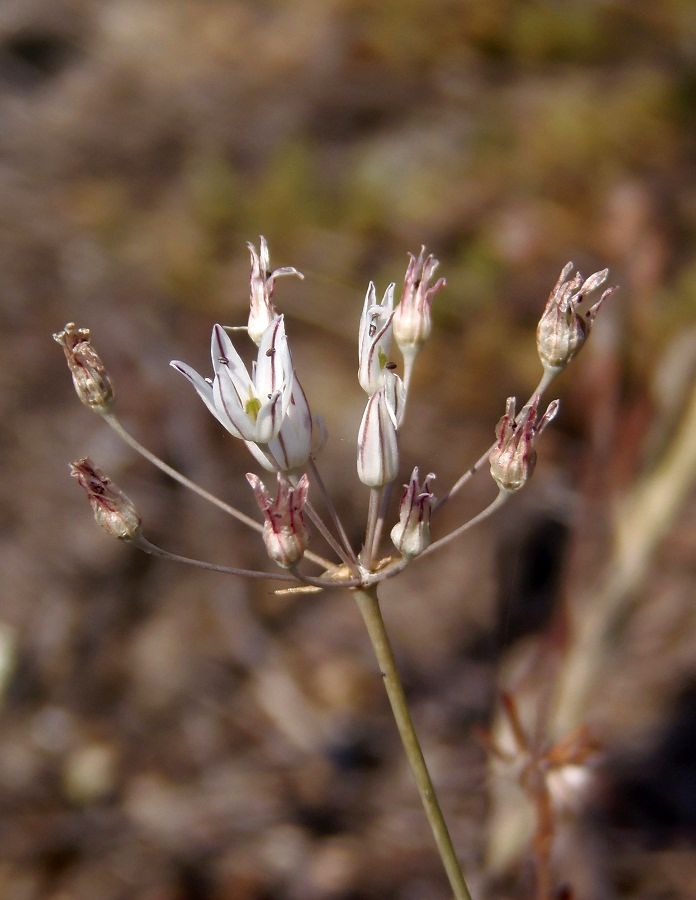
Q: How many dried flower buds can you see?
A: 8